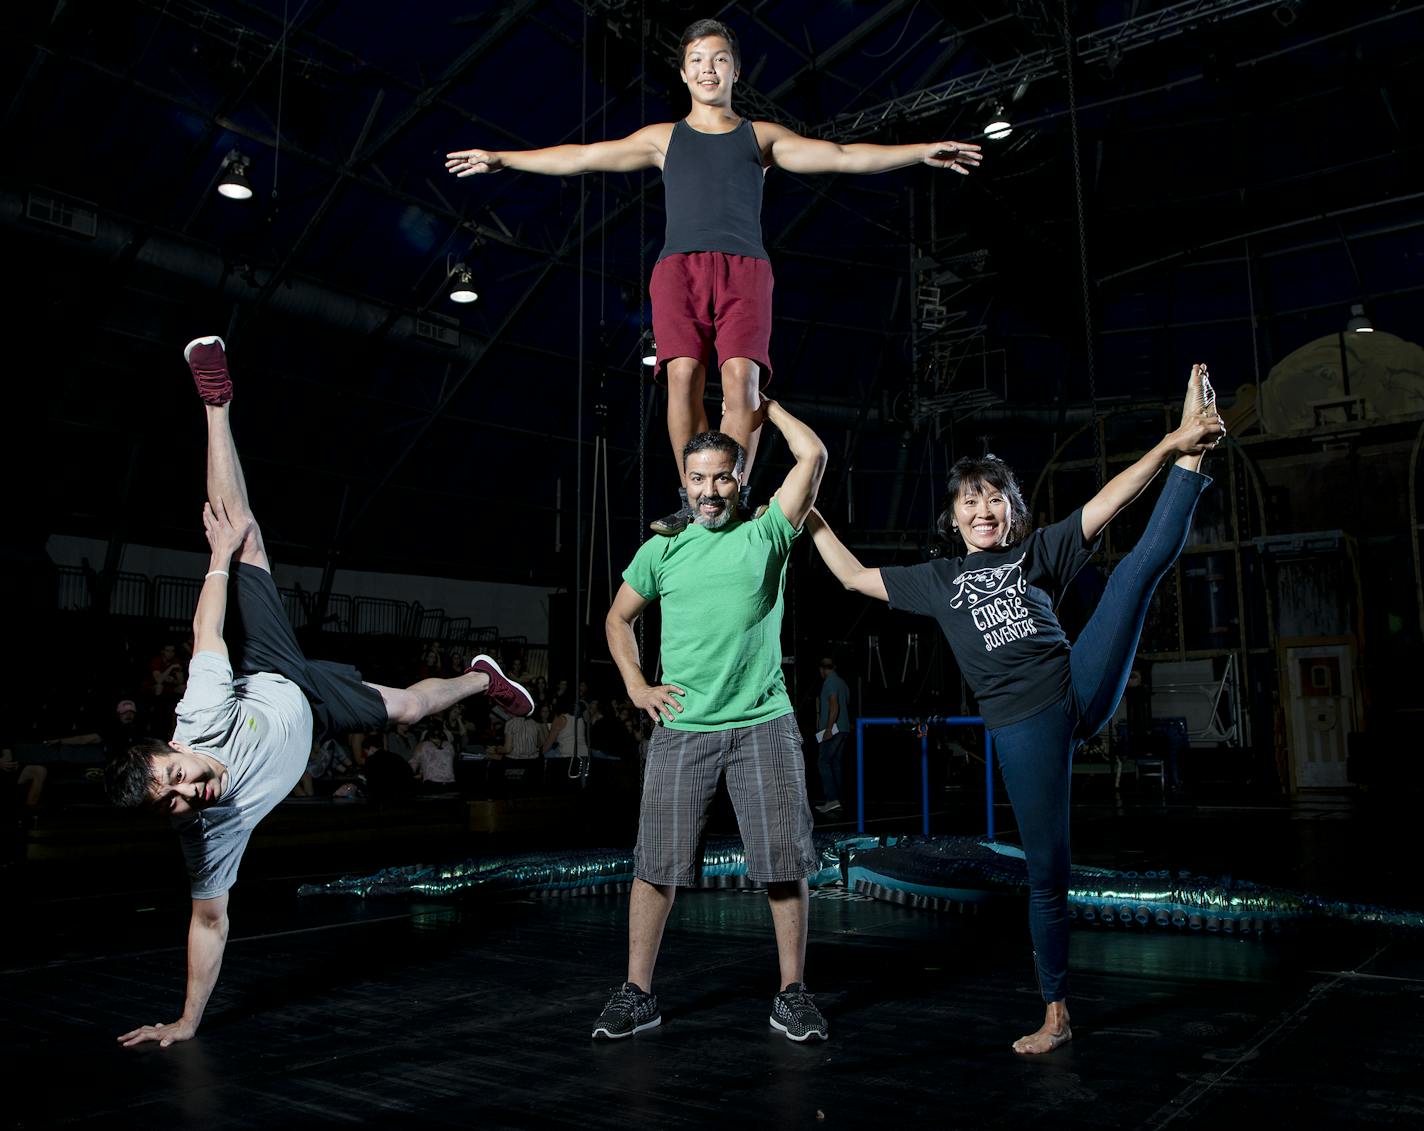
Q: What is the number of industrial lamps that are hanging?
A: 5